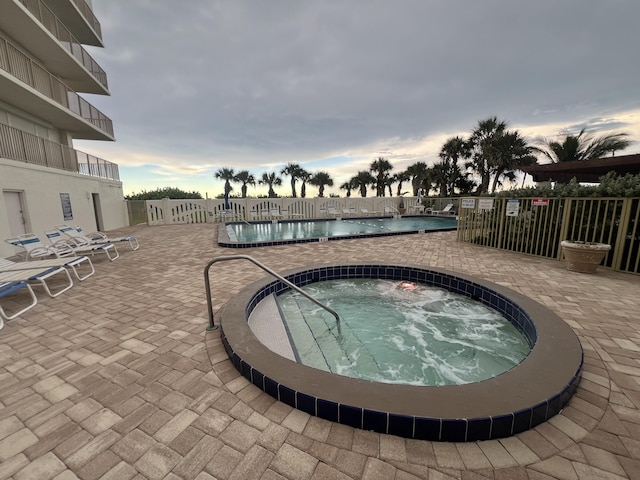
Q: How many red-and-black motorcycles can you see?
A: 0